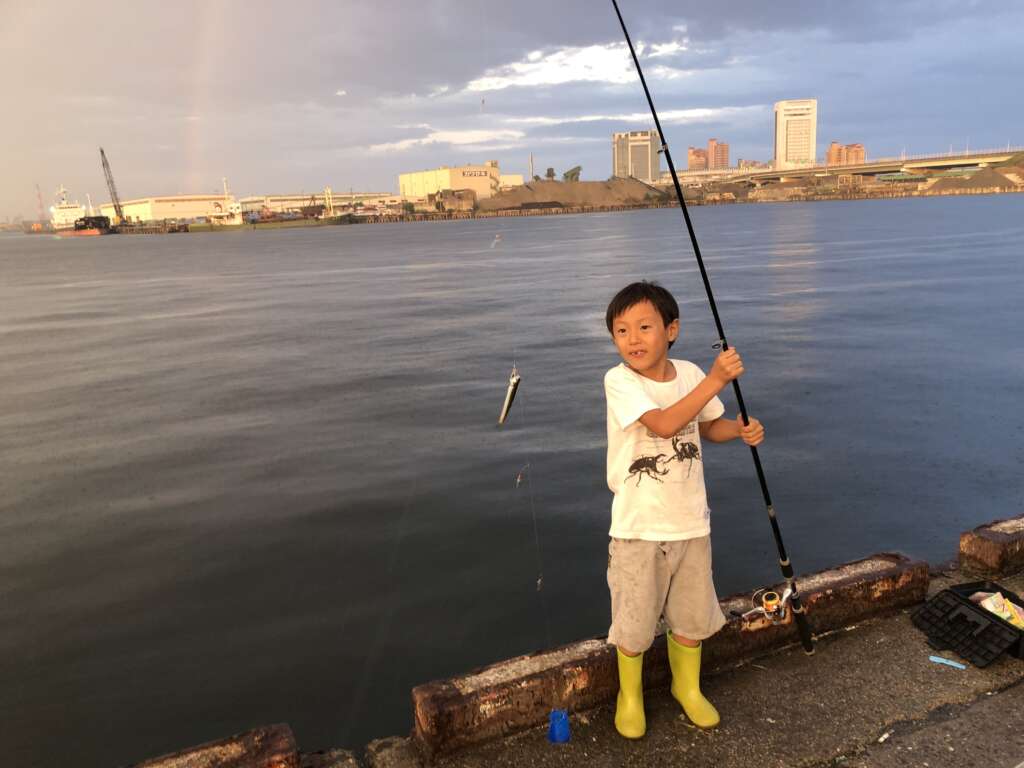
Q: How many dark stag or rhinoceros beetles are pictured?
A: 2